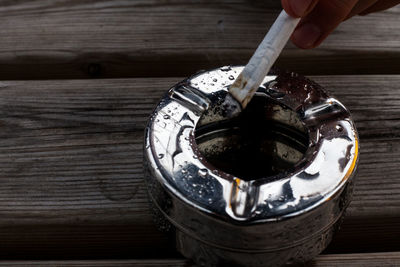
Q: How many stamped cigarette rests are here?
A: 3